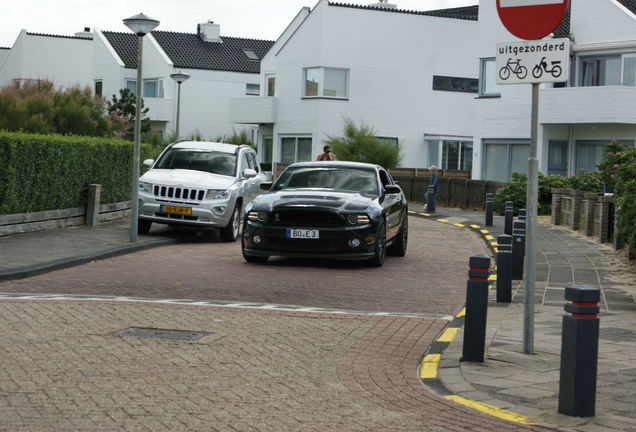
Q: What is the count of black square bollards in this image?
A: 8